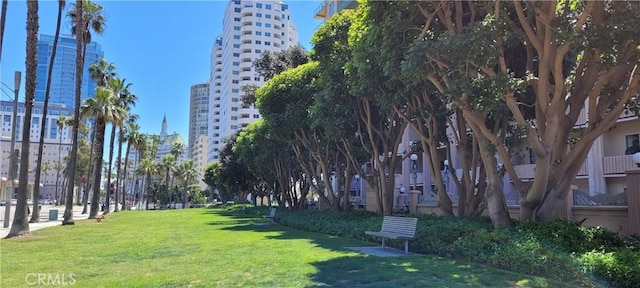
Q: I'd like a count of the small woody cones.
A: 0